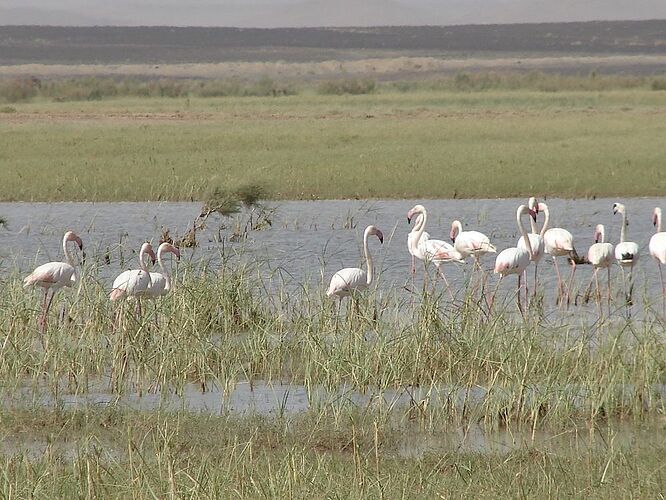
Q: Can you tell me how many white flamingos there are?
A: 13